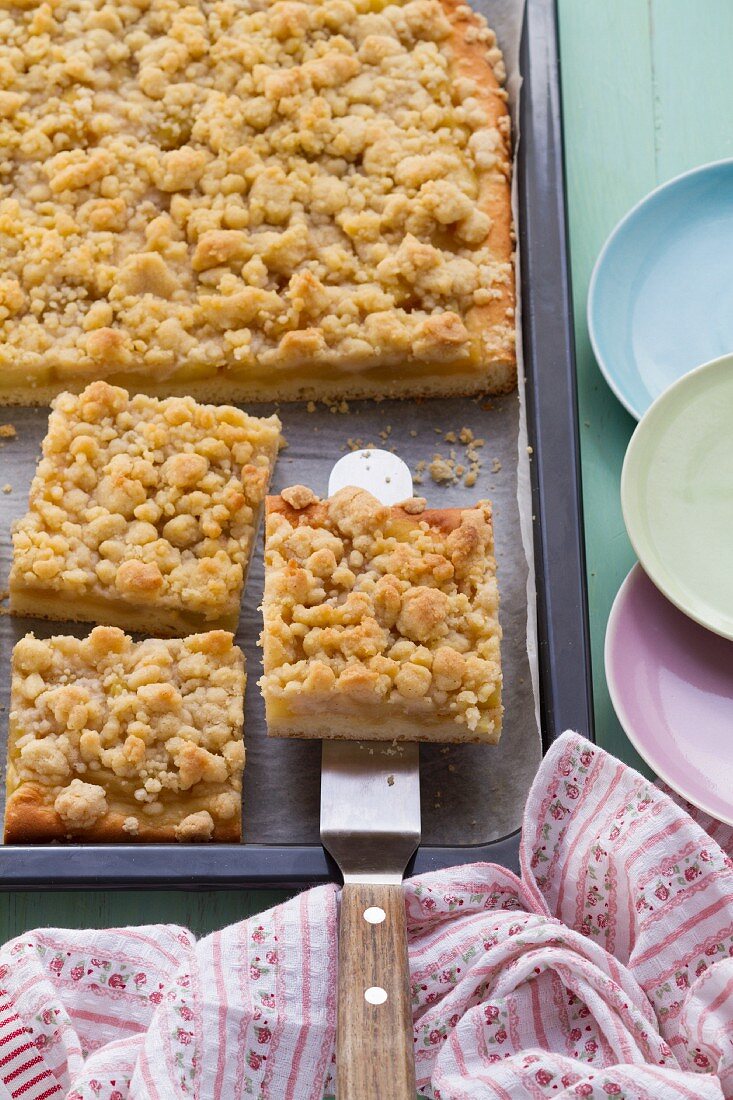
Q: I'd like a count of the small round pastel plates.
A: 3